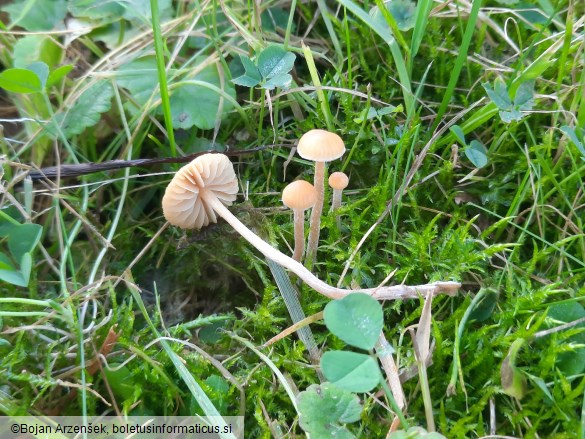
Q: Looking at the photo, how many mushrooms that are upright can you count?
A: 3